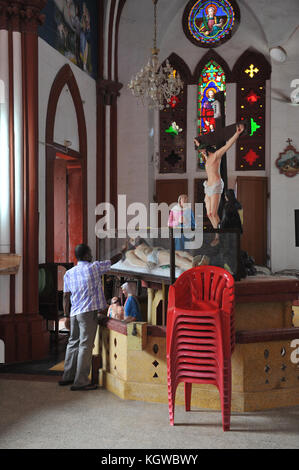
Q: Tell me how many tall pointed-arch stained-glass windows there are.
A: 3